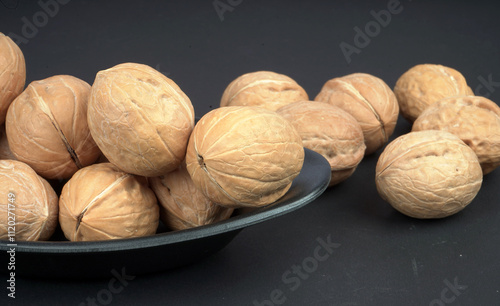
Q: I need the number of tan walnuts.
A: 14